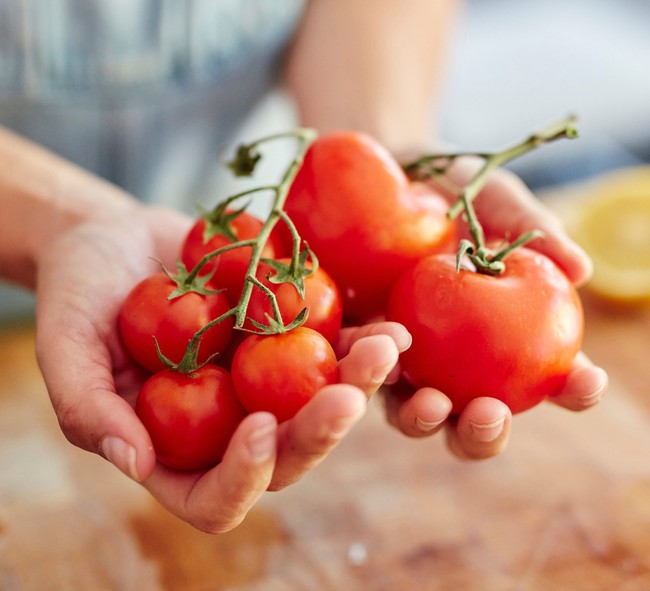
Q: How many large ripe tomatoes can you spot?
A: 2